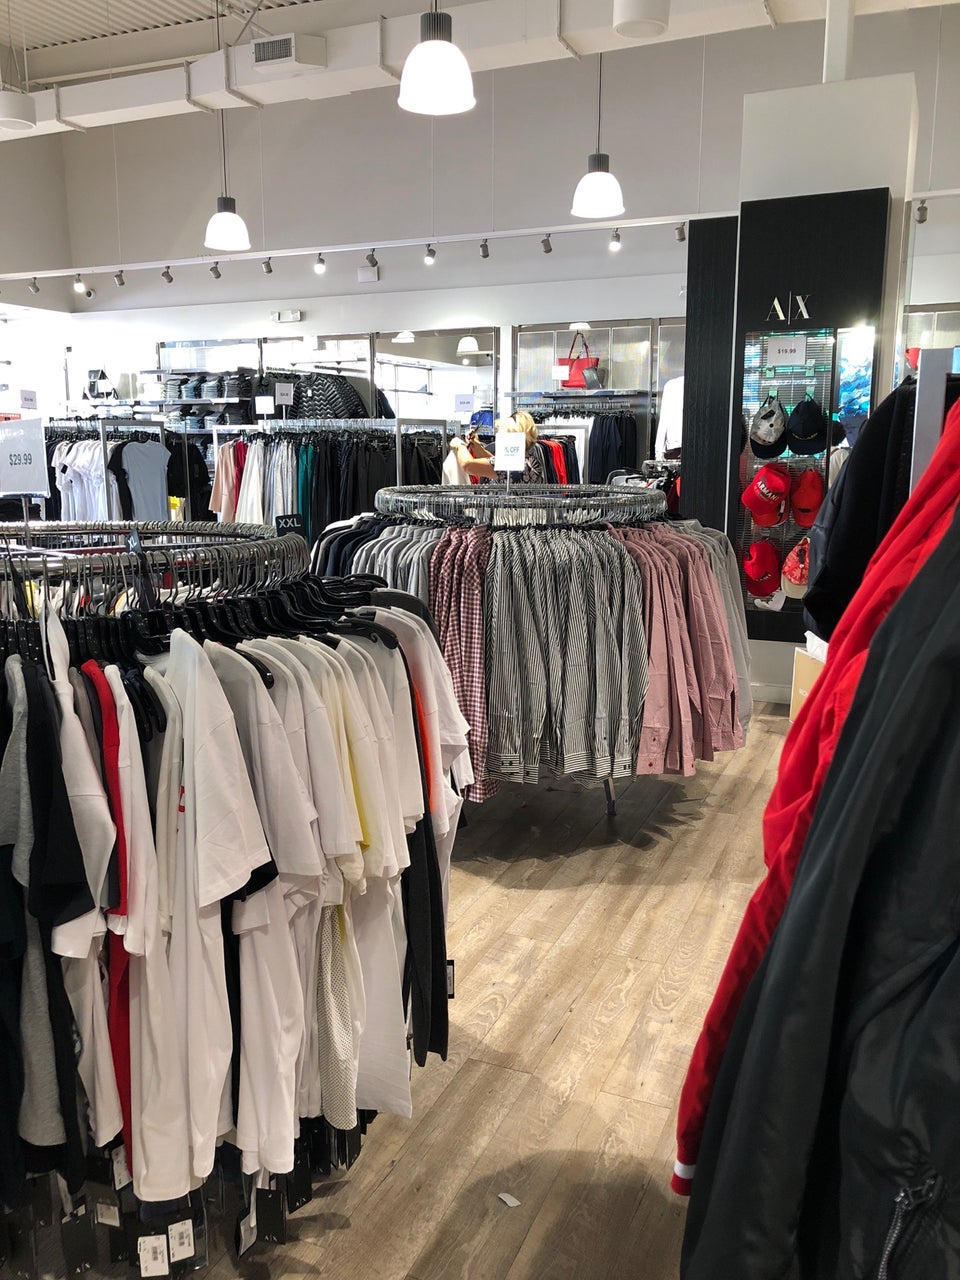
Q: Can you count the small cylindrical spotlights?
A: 14